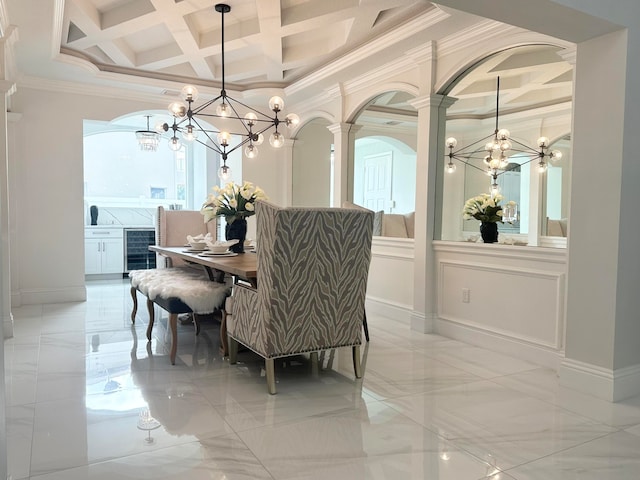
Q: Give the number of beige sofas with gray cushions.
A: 0